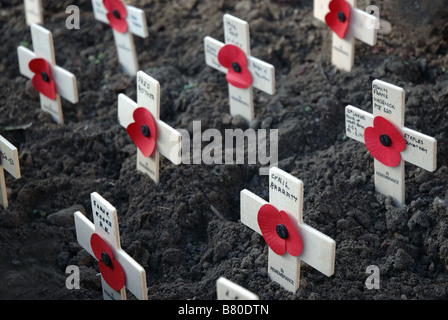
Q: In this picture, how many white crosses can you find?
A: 11